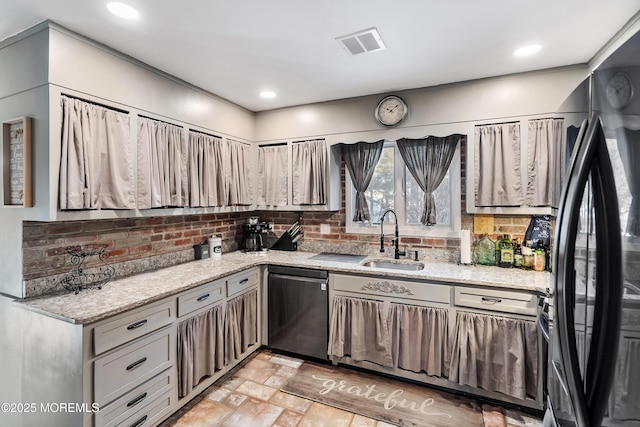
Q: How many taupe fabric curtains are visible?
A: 13